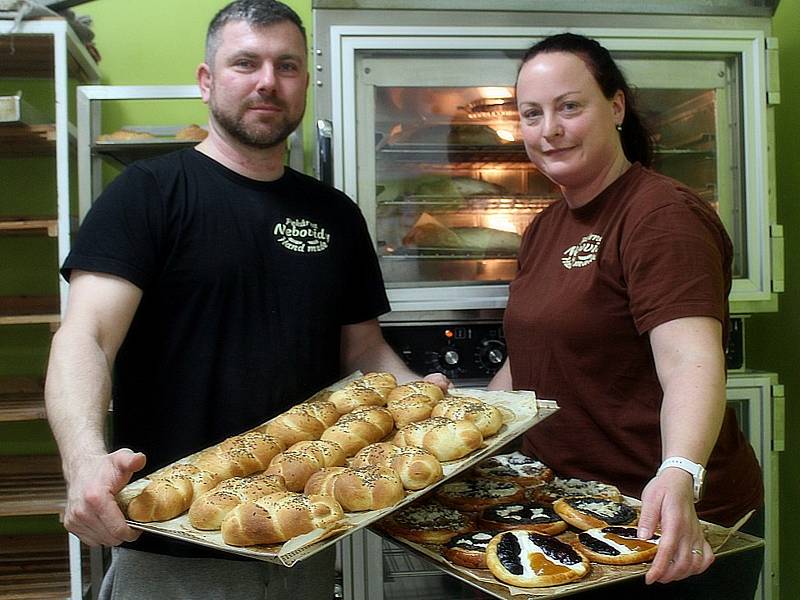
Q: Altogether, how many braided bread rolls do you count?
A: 13